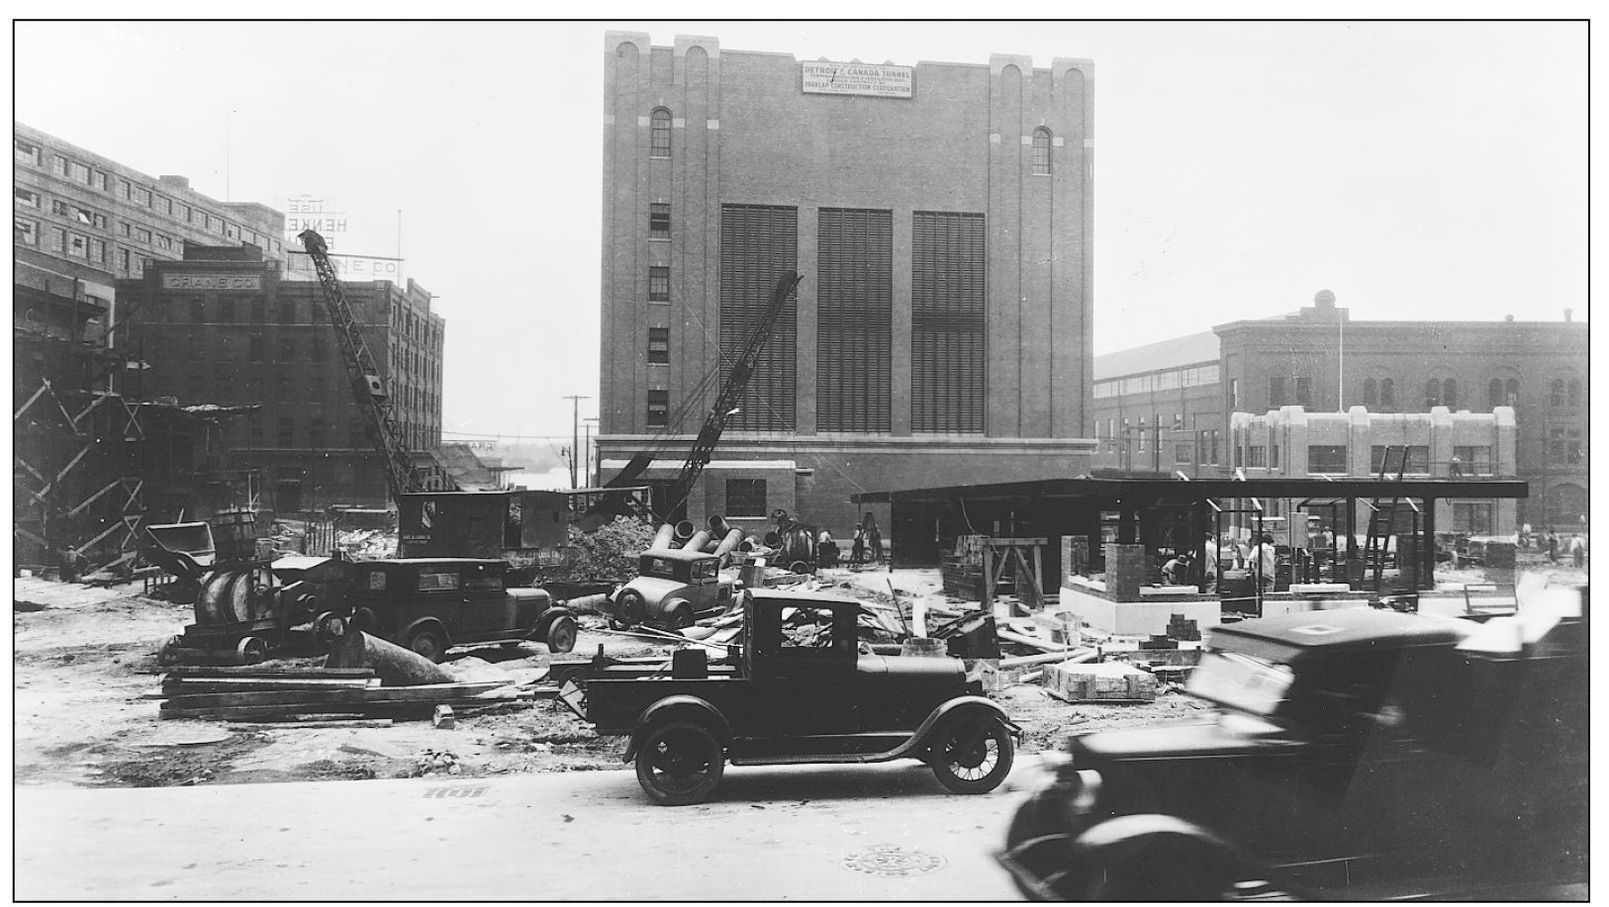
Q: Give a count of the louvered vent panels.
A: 3